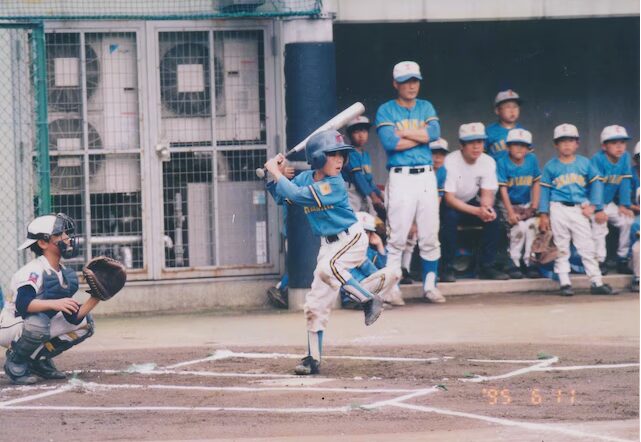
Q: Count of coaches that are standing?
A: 1